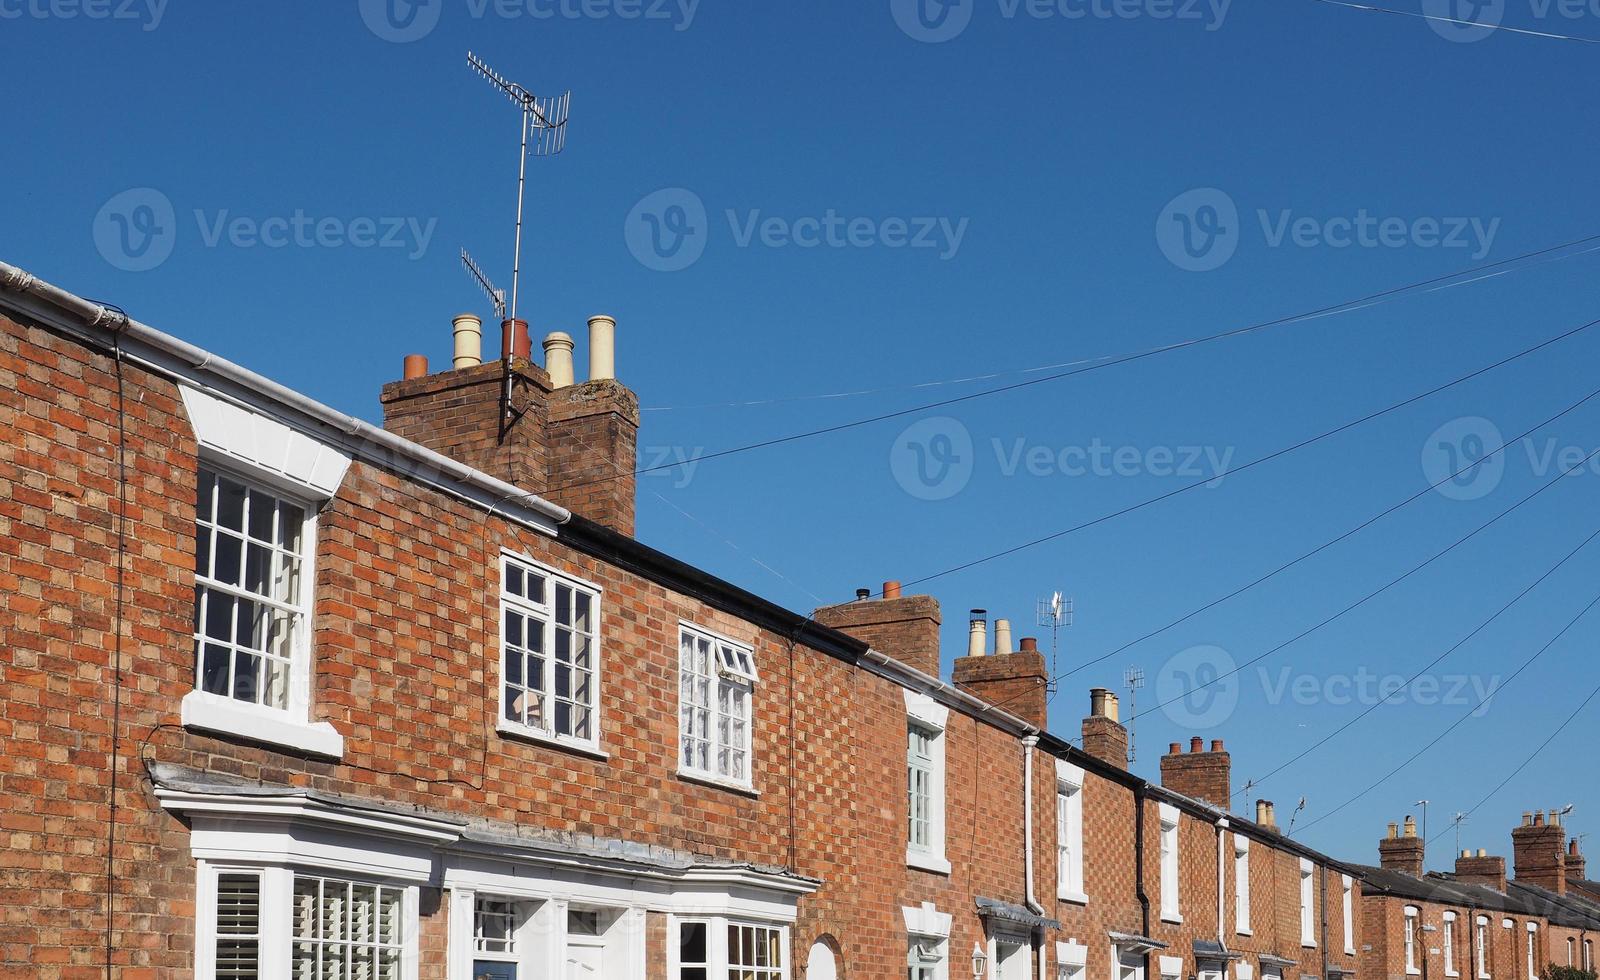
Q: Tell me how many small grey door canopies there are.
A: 5